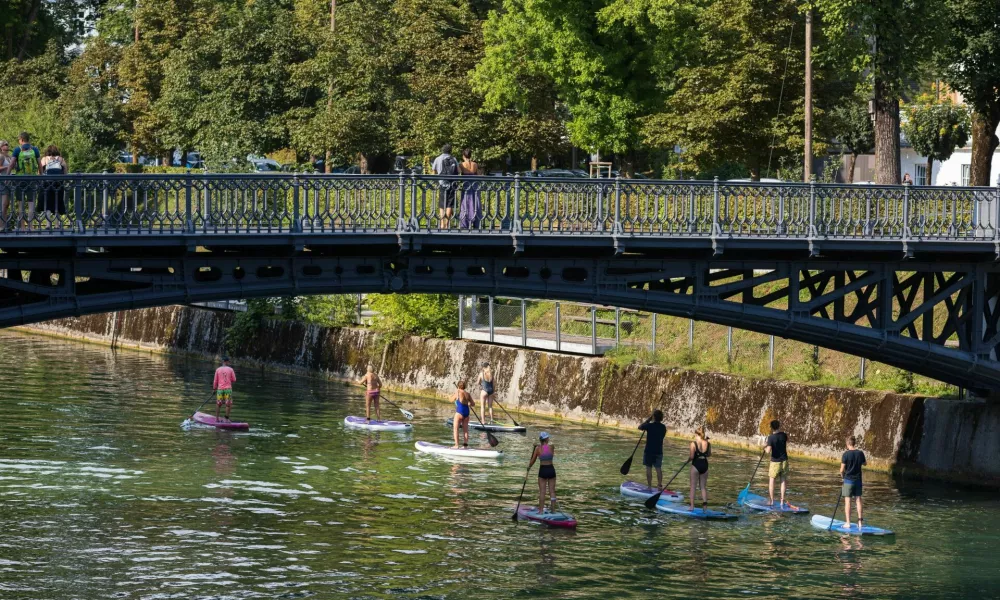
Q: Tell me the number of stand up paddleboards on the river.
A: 9